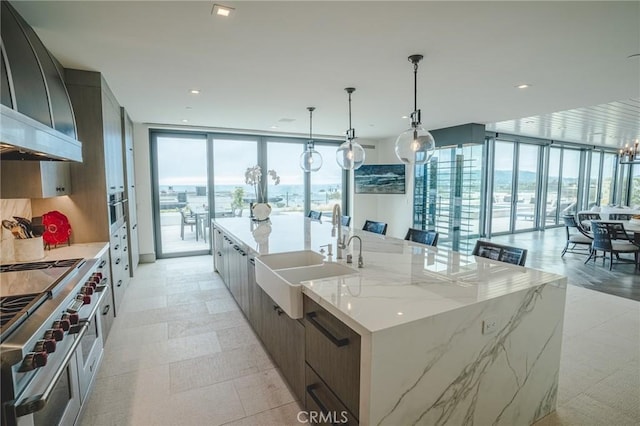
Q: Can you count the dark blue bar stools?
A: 5